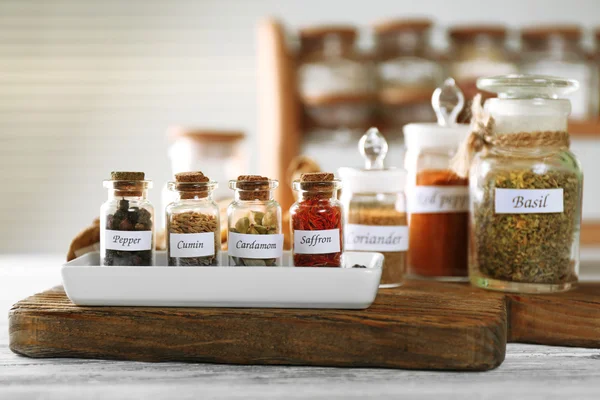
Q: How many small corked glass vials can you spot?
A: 4